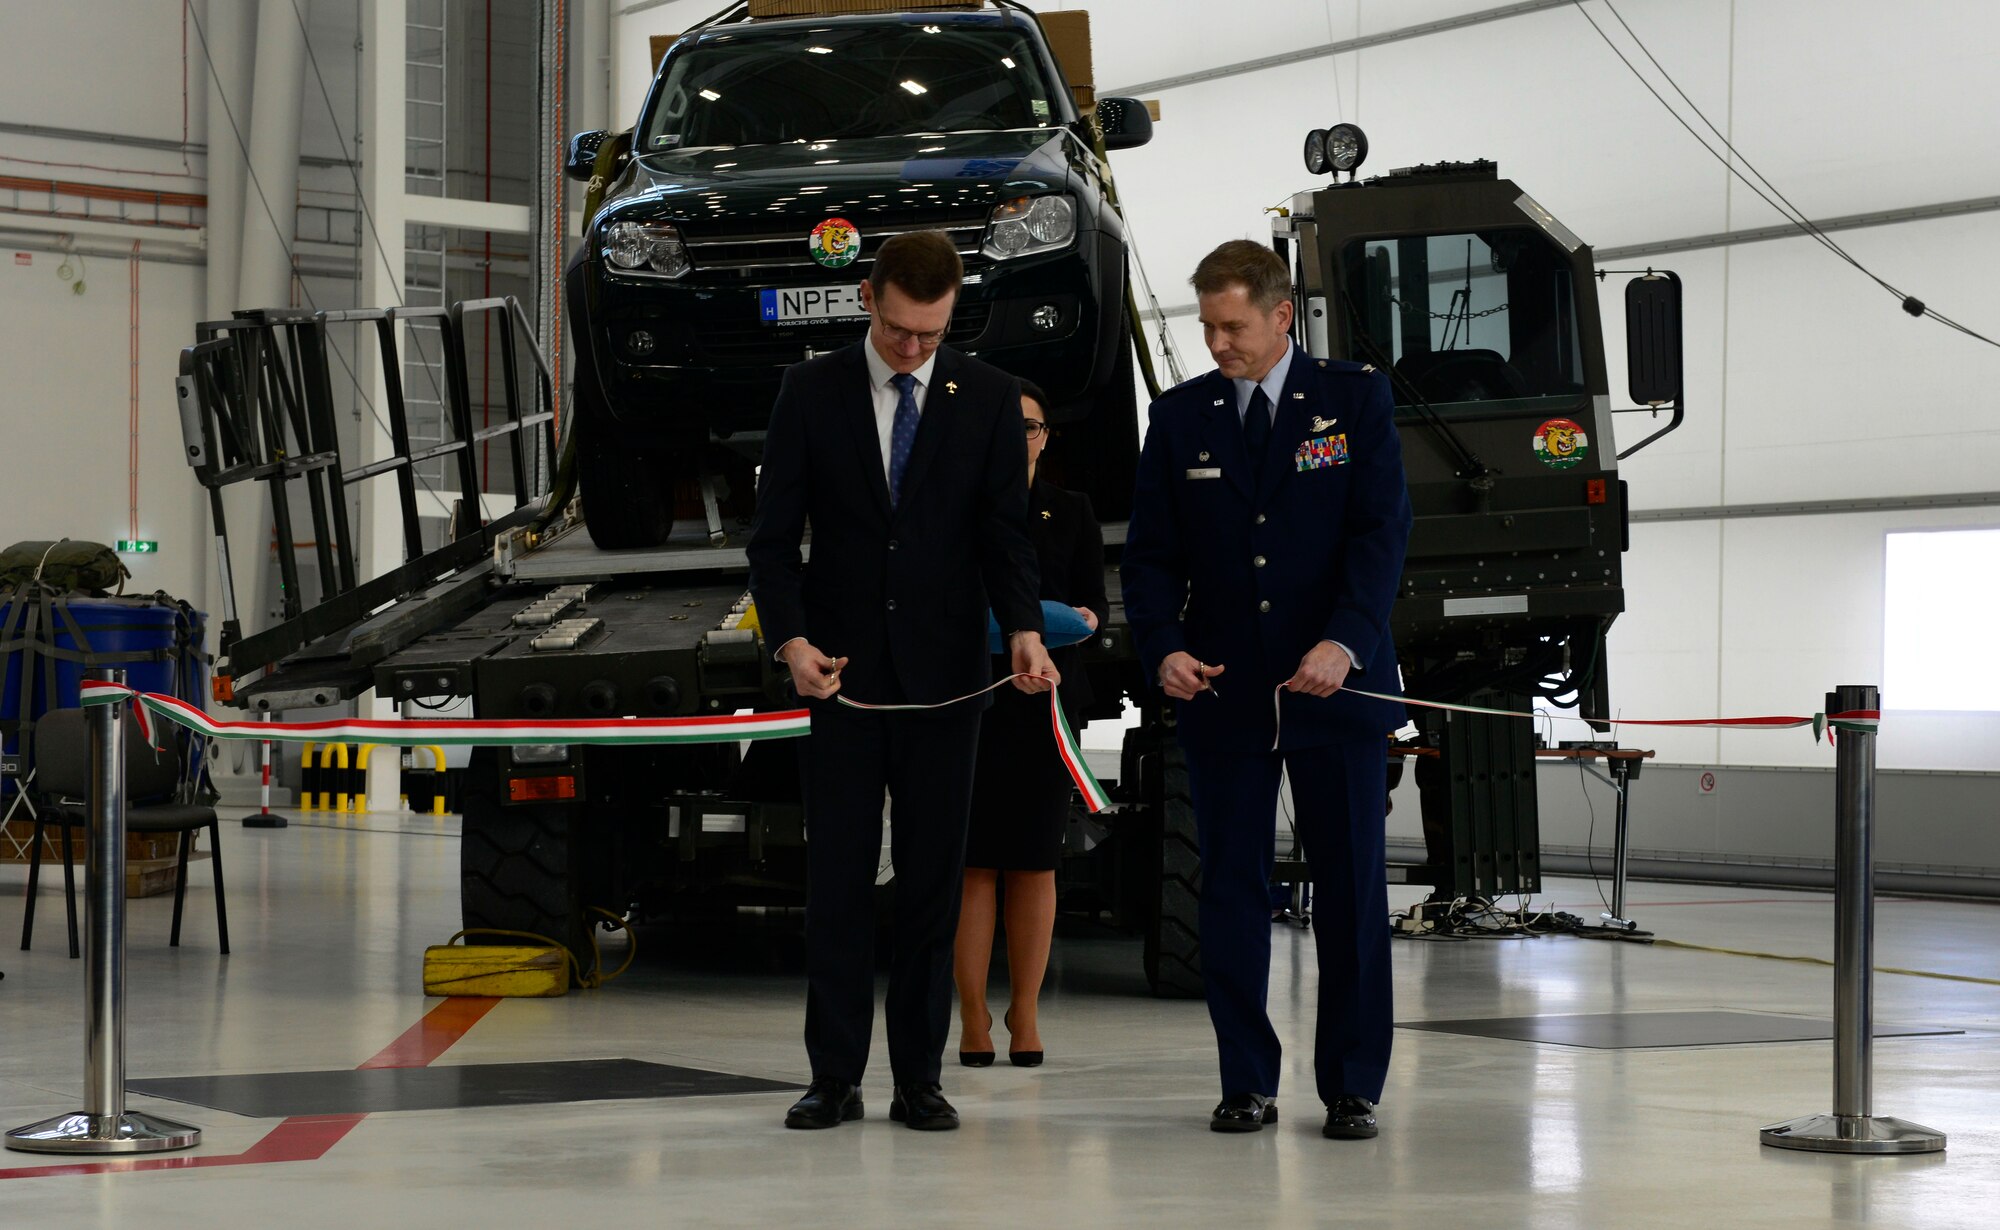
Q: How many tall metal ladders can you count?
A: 1